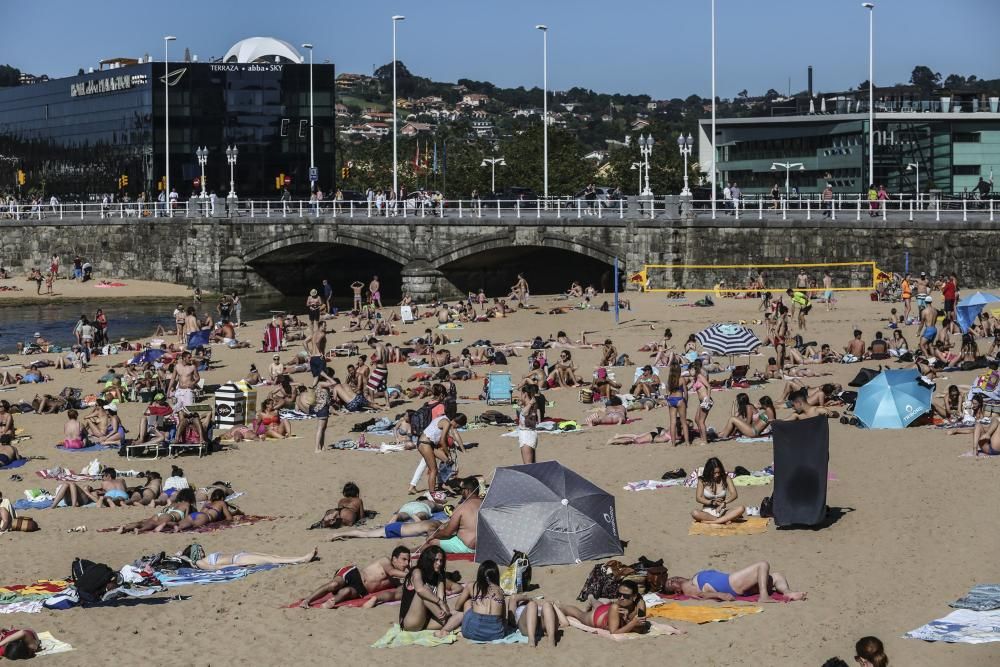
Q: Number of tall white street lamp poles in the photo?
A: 6